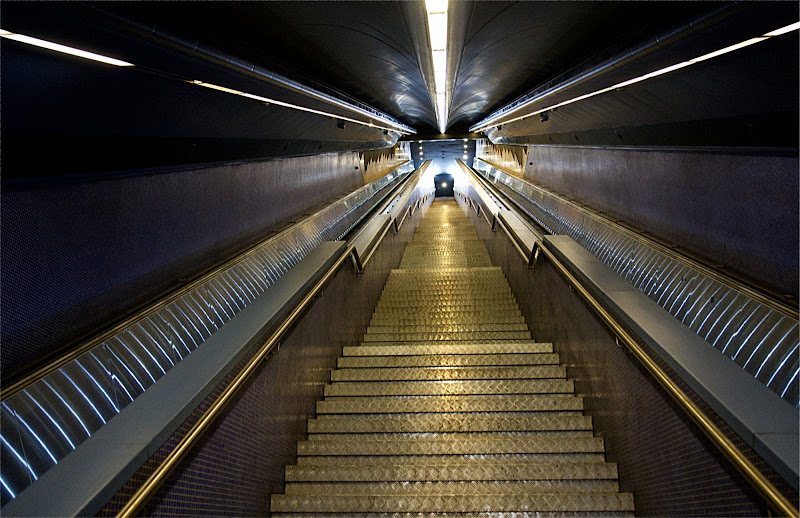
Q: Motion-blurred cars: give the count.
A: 0